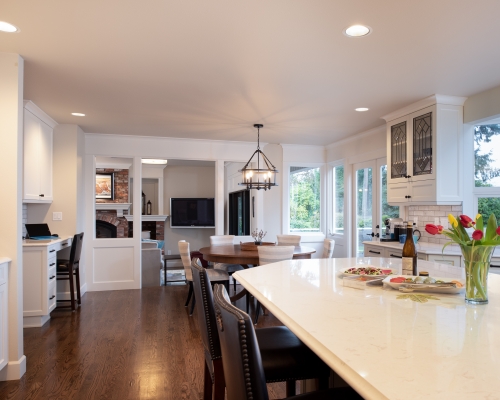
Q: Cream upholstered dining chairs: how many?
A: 5